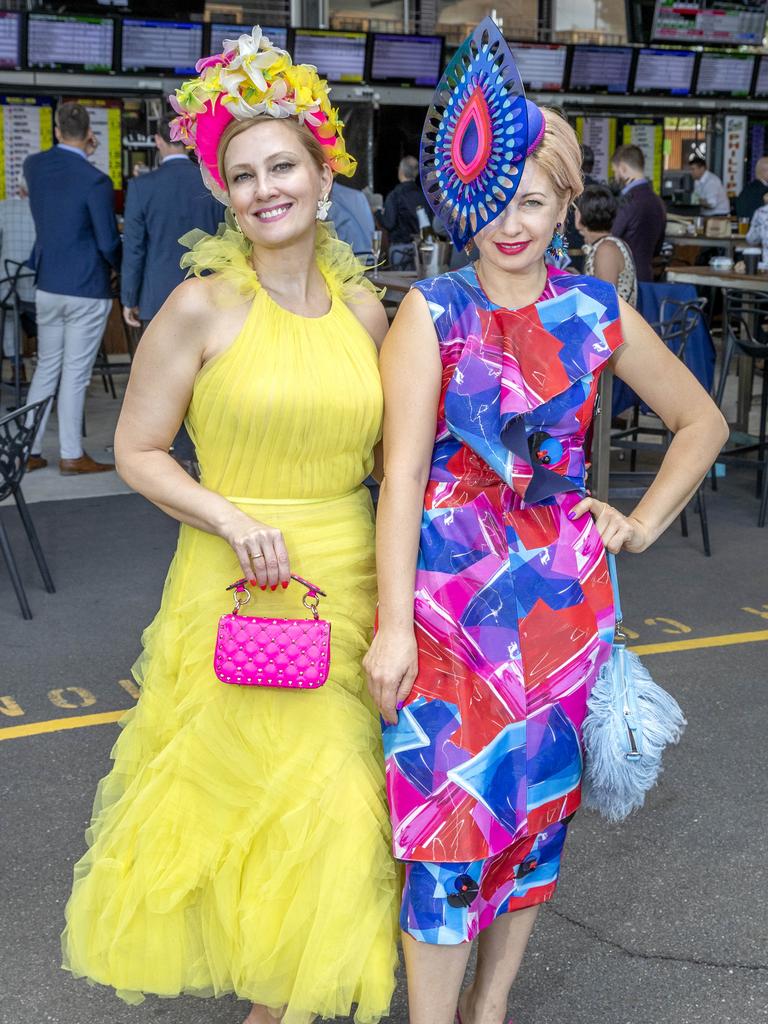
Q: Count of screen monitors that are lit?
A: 12